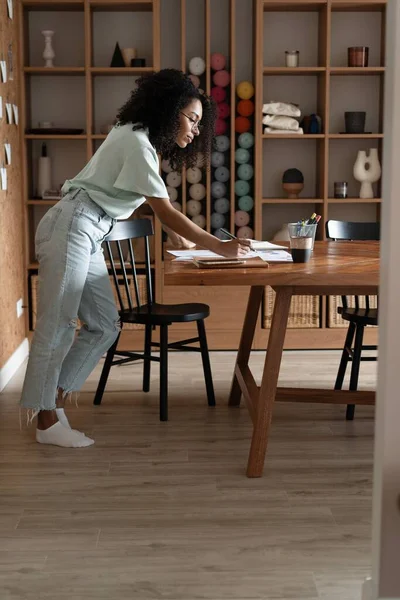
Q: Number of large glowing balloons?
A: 0